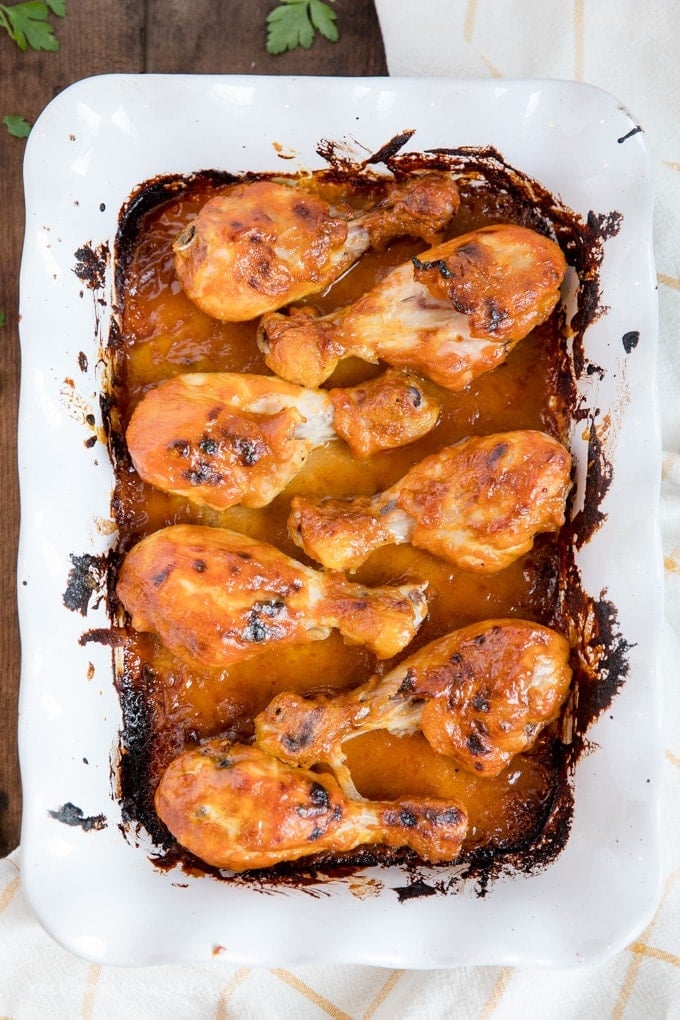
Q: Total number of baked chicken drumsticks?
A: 7